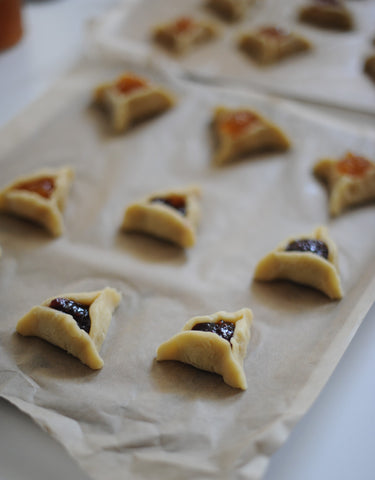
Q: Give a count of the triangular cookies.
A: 13